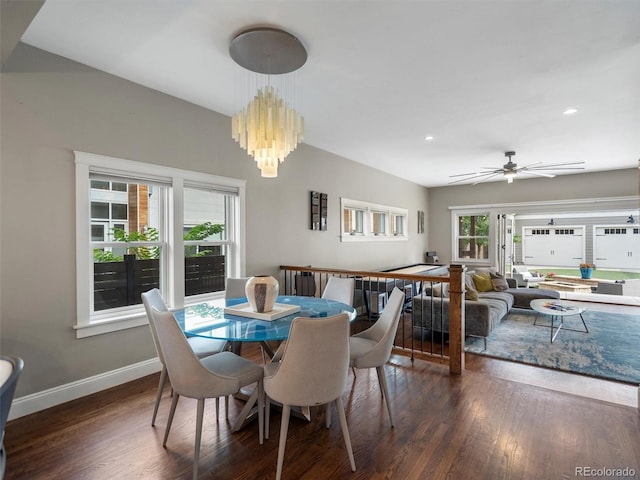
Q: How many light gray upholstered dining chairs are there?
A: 6